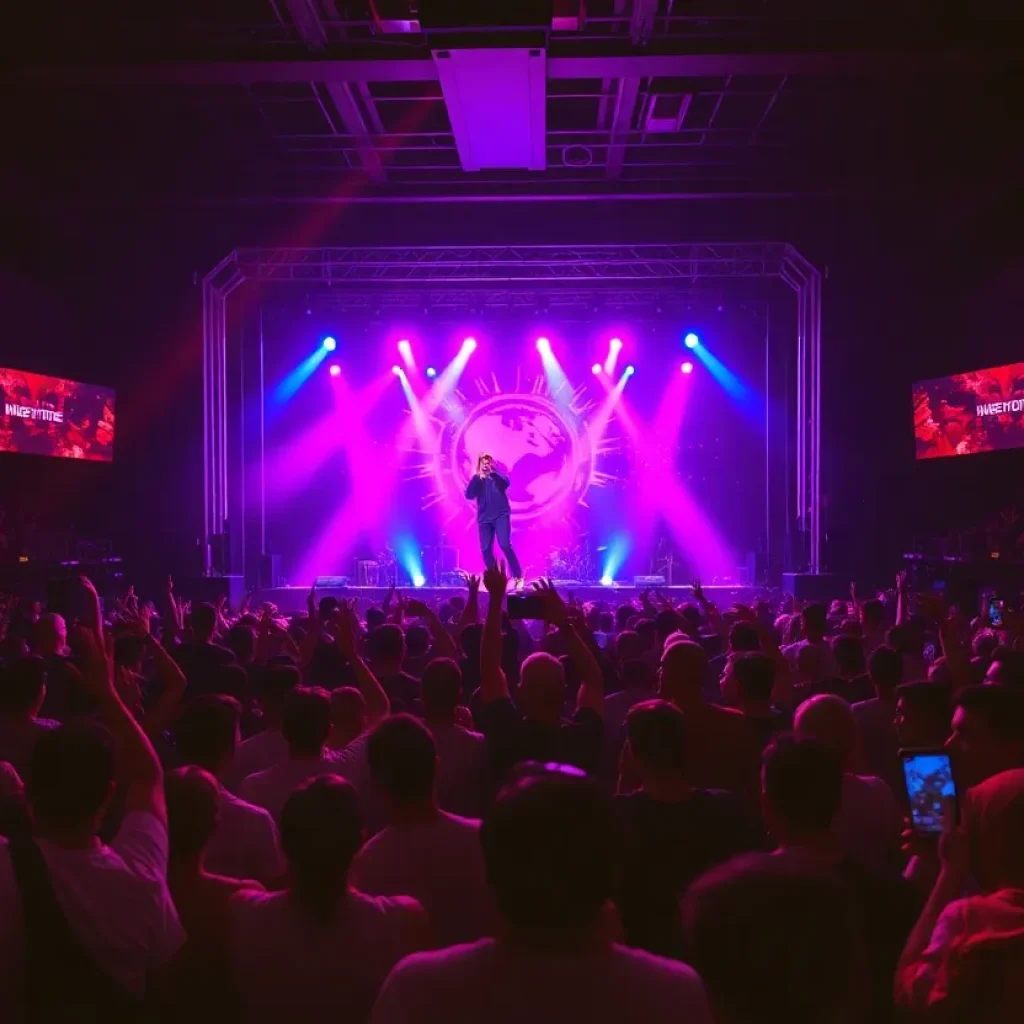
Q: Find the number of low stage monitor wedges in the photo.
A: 2